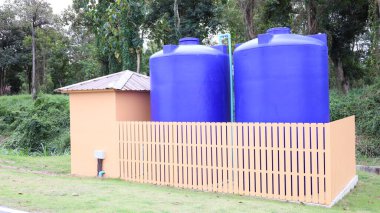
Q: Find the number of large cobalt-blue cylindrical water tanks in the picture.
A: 2